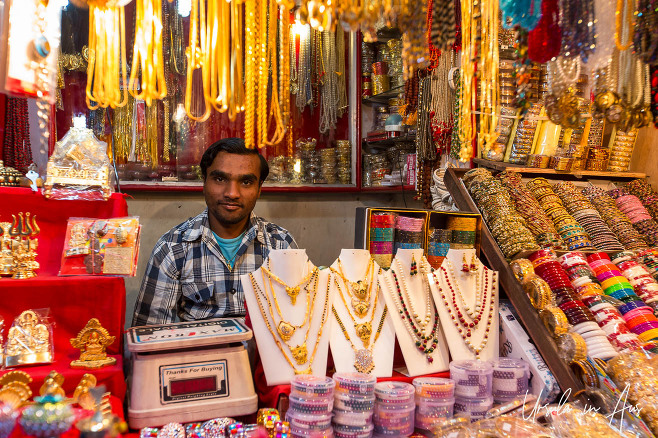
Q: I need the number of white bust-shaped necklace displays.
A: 4